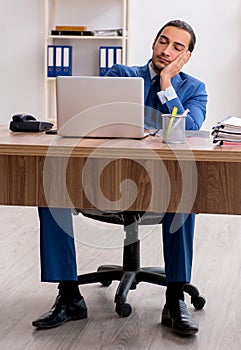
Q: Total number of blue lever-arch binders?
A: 6